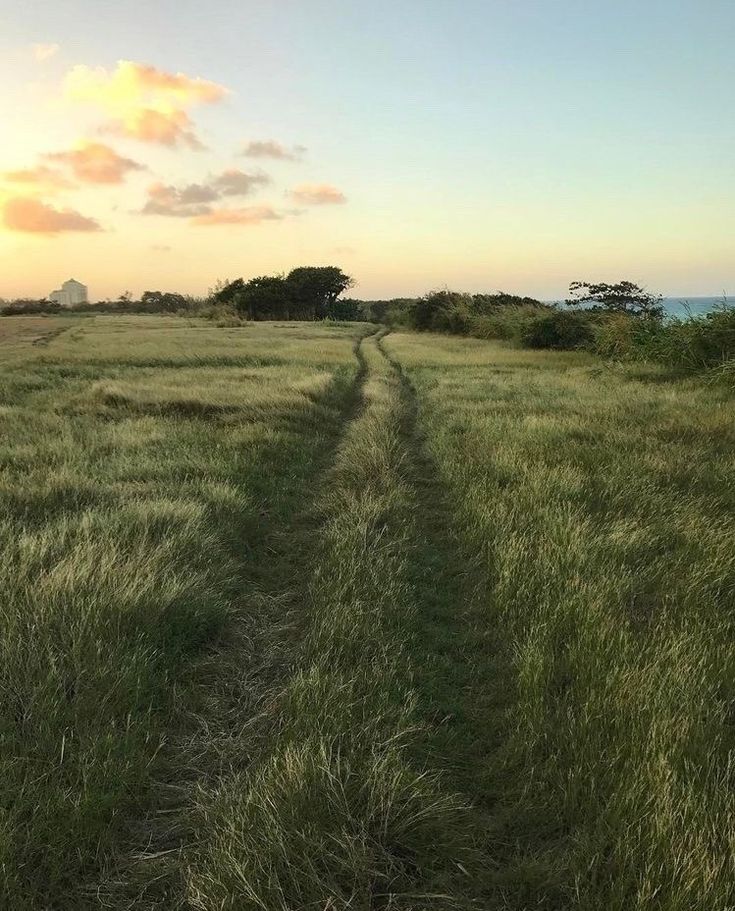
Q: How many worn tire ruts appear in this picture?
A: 2